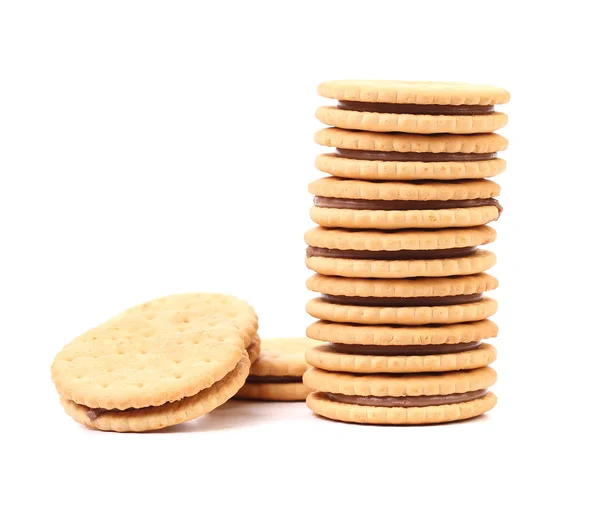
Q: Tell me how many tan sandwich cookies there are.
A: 10